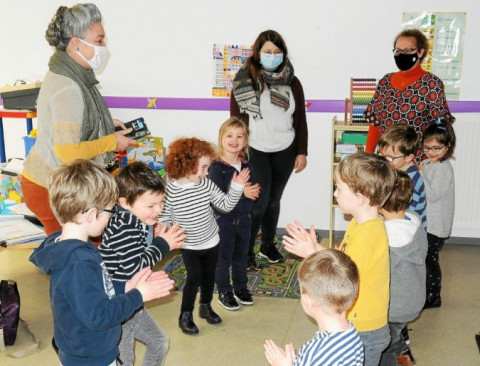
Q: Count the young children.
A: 9